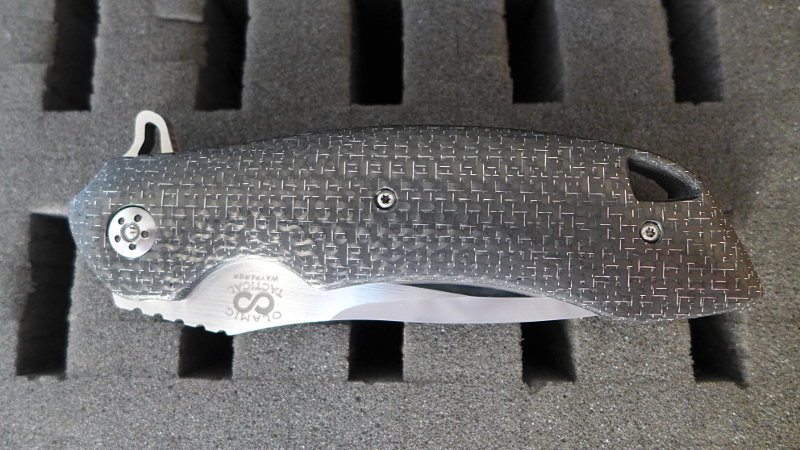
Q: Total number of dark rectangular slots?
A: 10